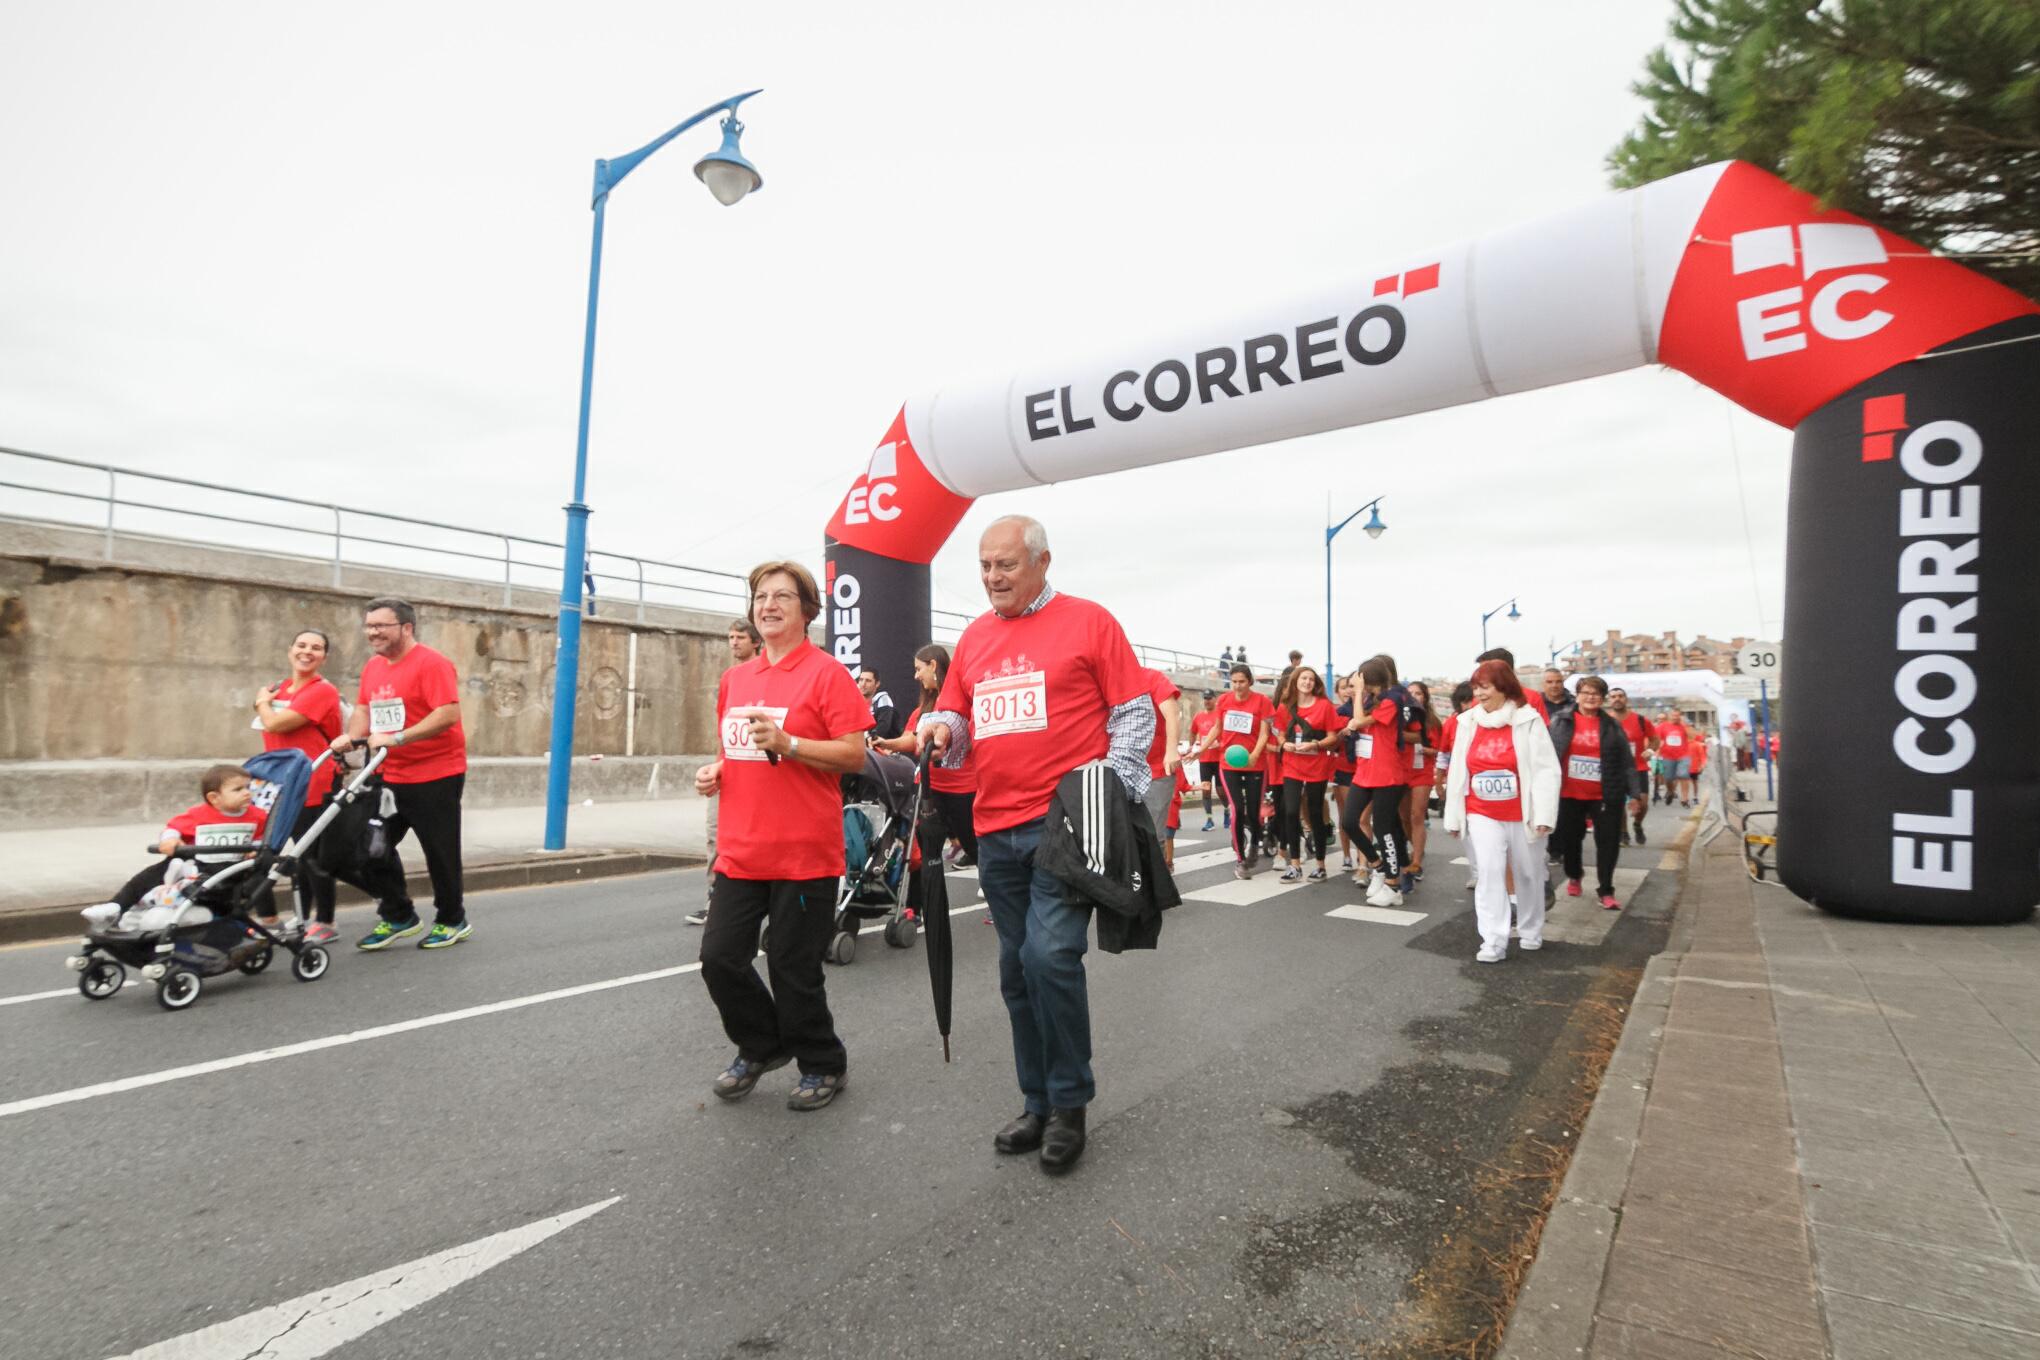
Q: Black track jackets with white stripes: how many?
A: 1